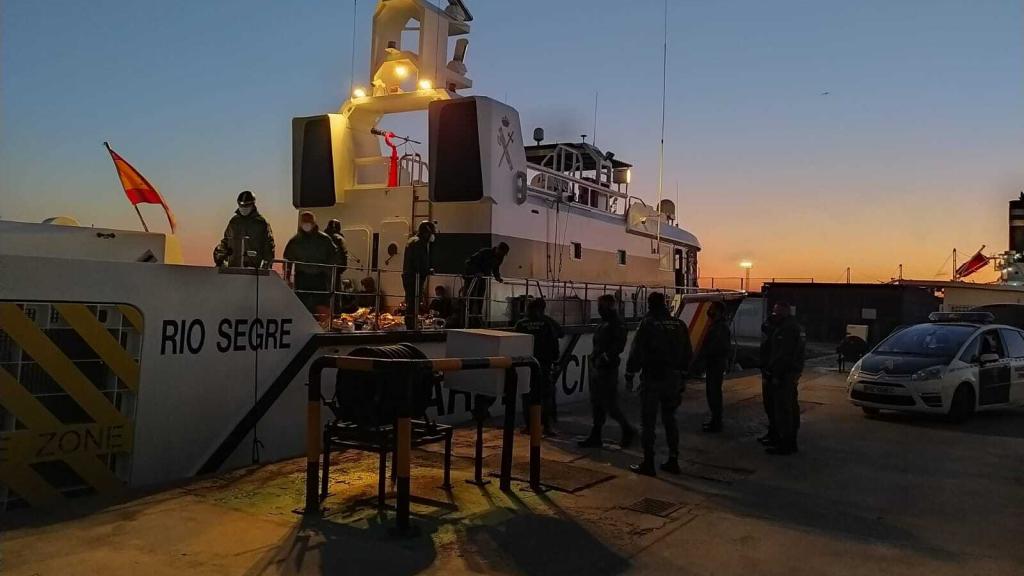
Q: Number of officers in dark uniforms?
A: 11